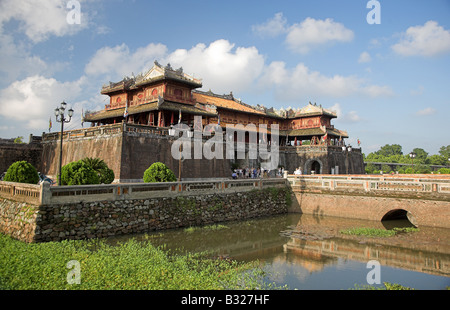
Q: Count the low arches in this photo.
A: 1